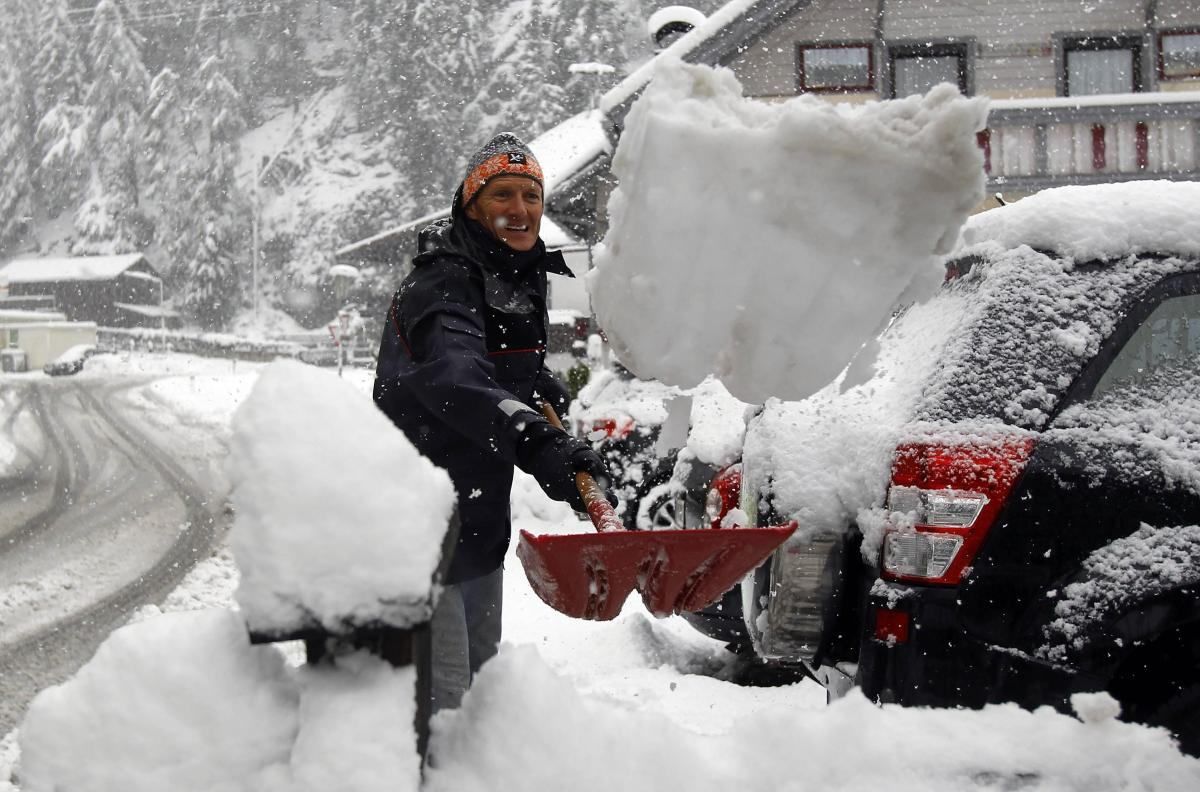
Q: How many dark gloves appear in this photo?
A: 2